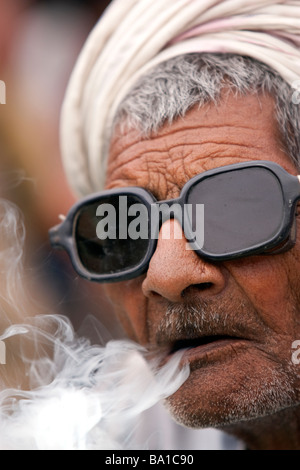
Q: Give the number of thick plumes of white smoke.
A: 1